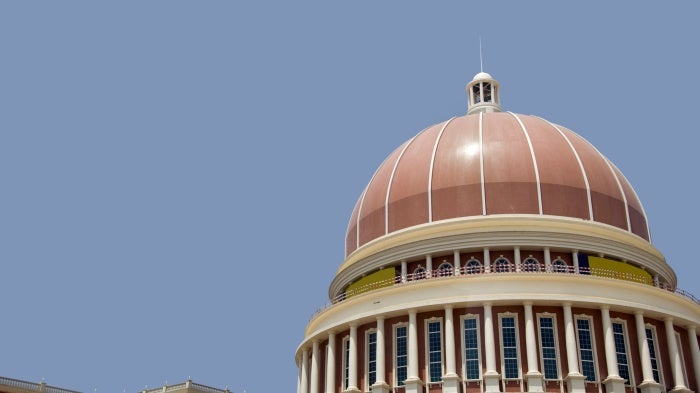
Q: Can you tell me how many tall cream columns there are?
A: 15